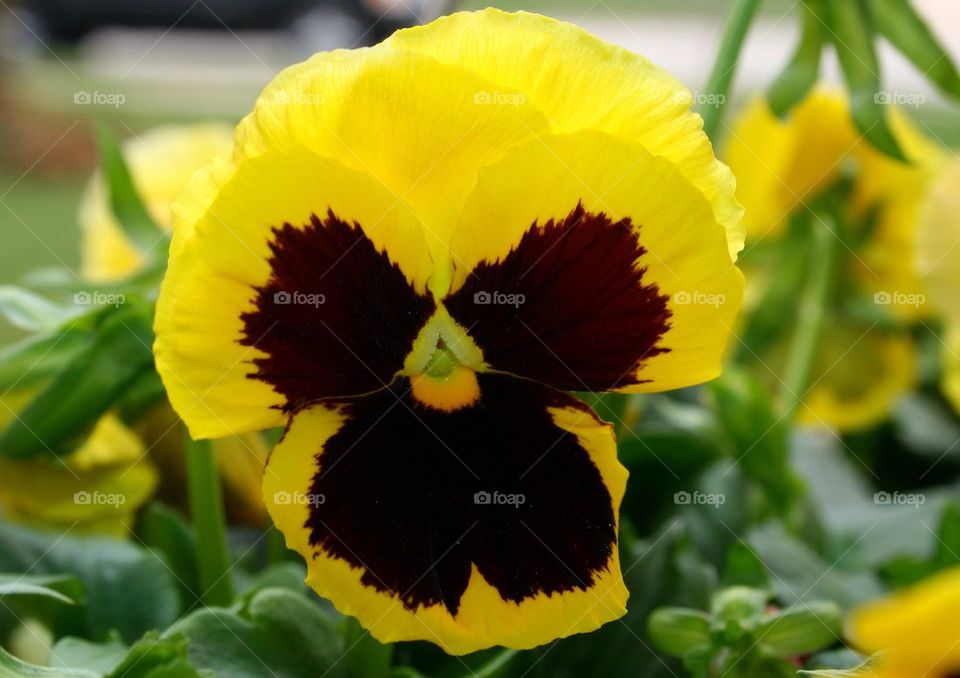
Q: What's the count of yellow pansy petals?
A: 5